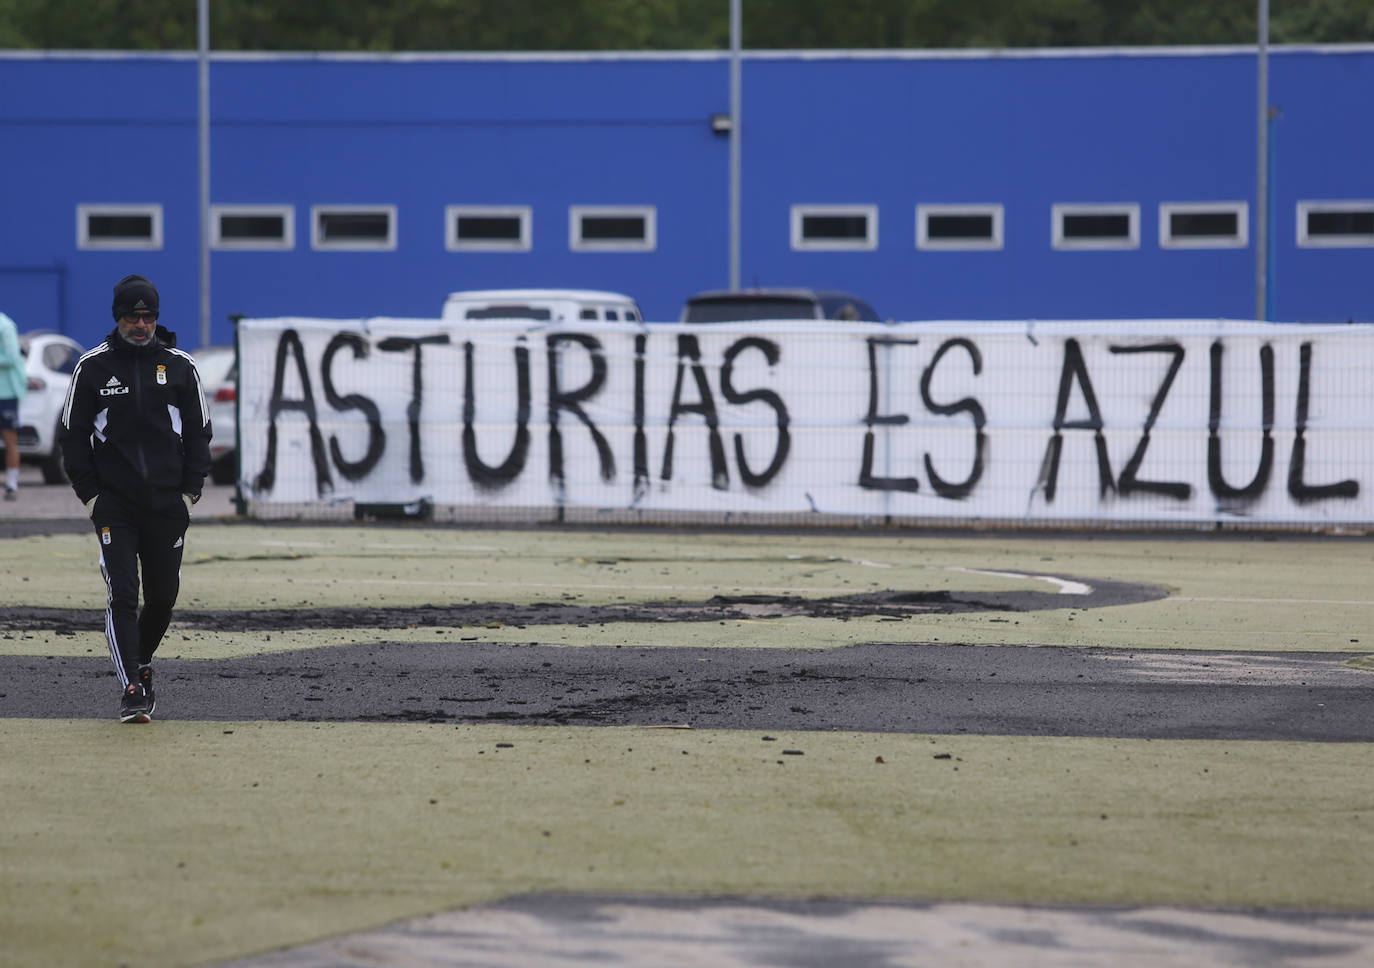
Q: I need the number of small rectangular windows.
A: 10